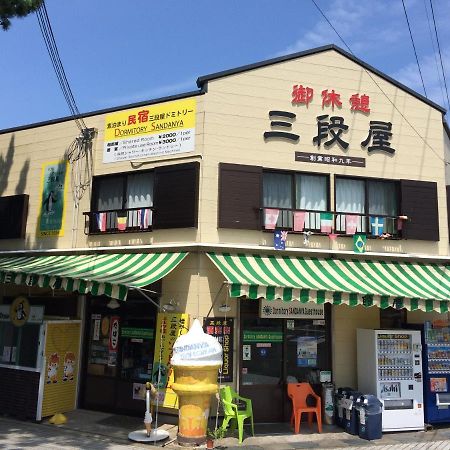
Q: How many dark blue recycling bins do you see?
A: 3